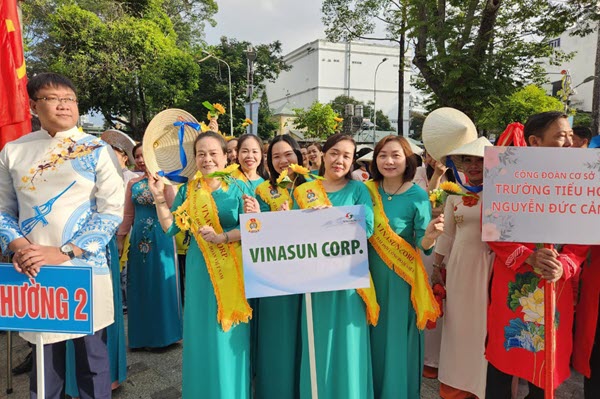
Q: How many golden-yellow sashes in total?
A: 5